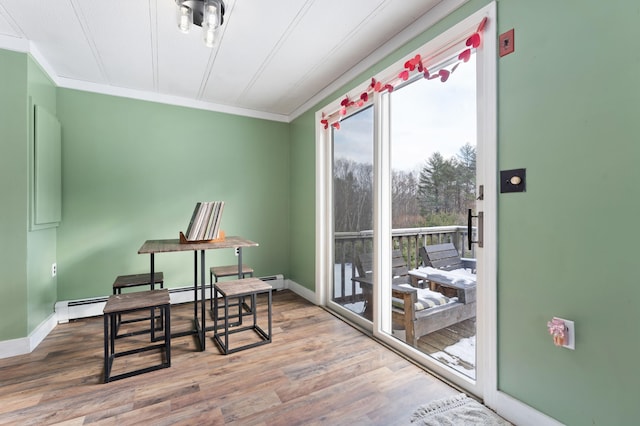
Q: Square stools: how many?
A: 4